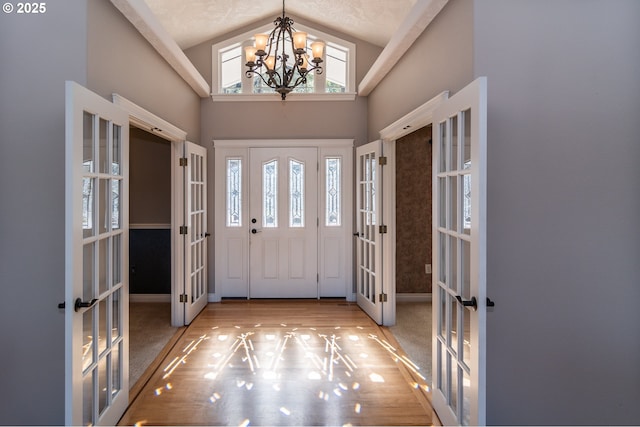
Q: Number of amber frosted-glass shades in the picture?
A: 6